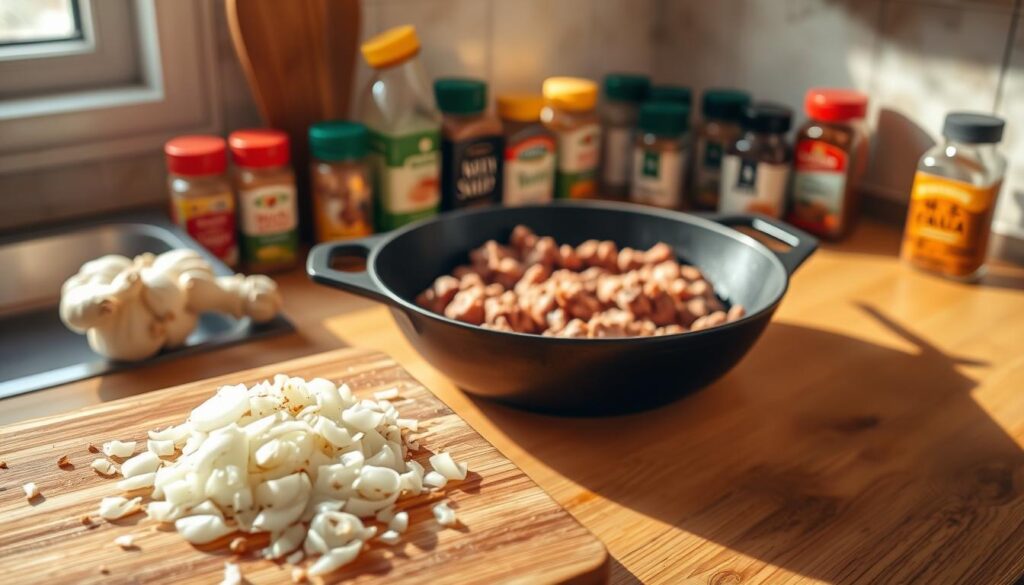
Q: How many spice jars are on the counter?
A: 14